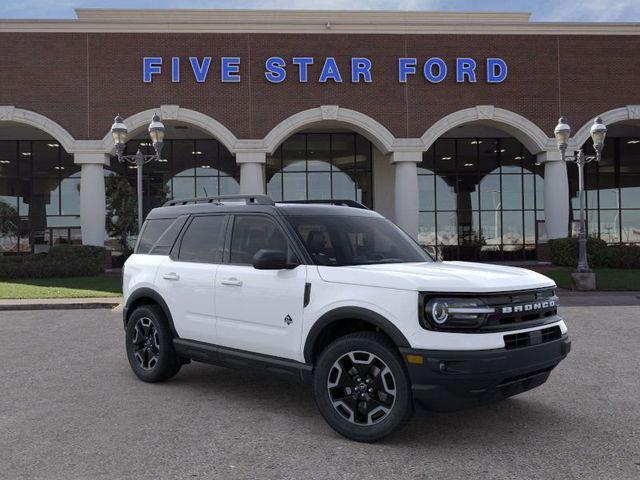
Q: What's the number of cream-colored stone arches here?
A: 5